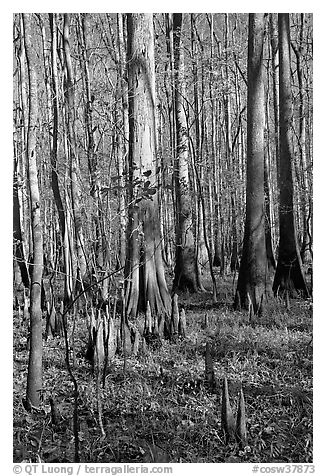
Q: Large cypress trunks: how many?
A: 4